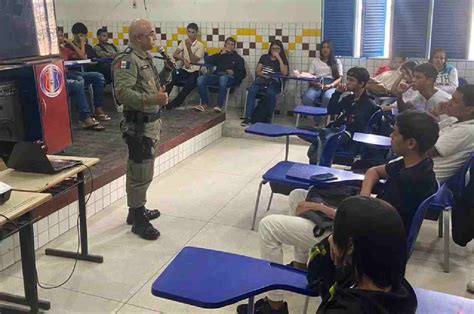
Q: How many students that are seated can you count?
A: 15